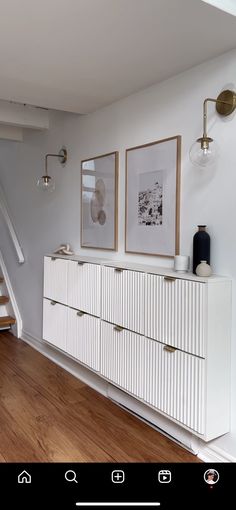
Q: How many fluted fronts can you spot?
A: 8